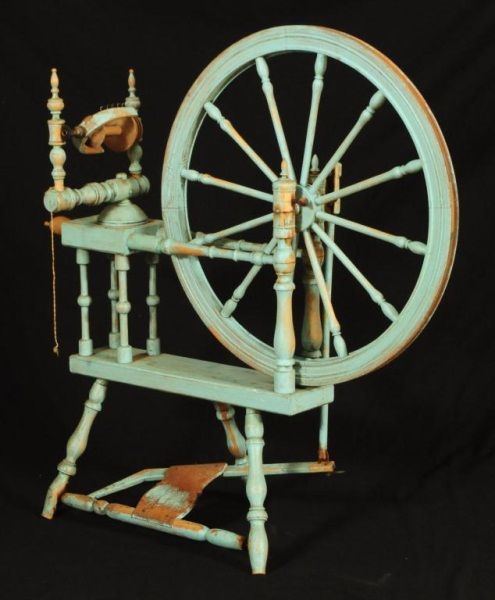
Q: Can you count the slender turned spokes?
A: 12